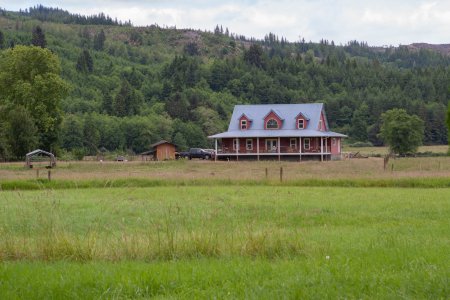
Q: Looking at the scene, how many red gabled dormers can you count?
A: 3